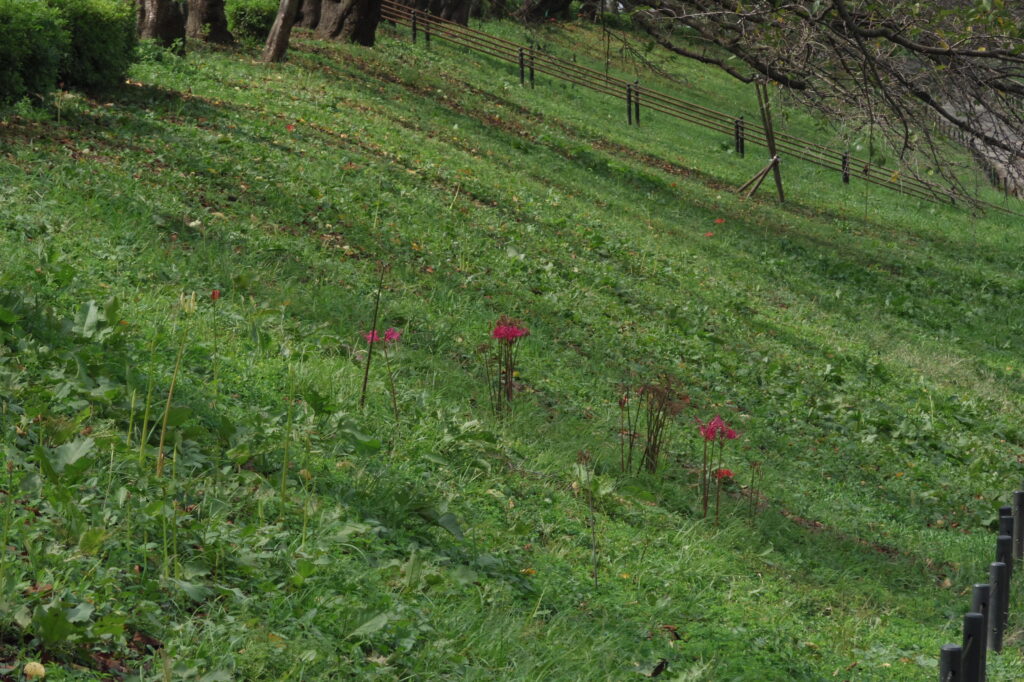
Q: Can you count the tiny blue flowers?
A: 0